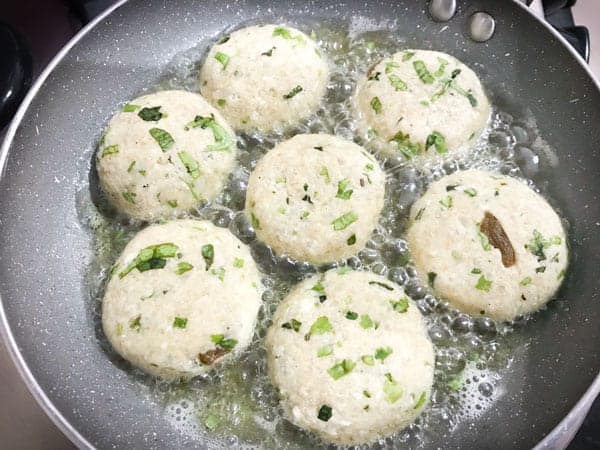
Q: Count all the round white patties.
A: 7